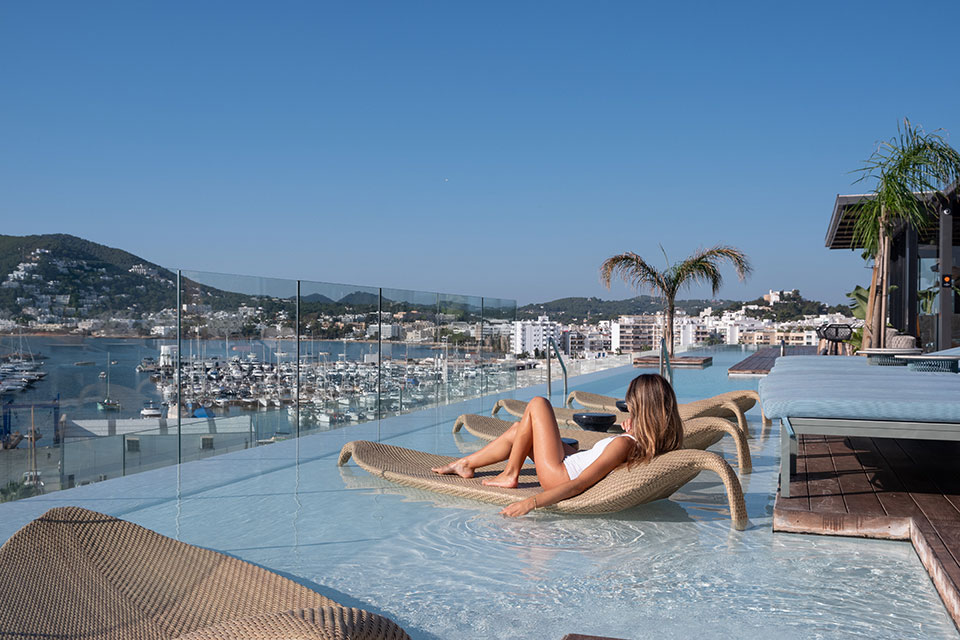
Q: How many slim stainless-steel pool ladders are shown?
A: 2